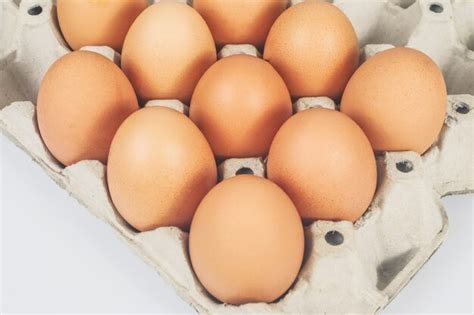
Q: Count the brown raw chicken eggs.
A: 10